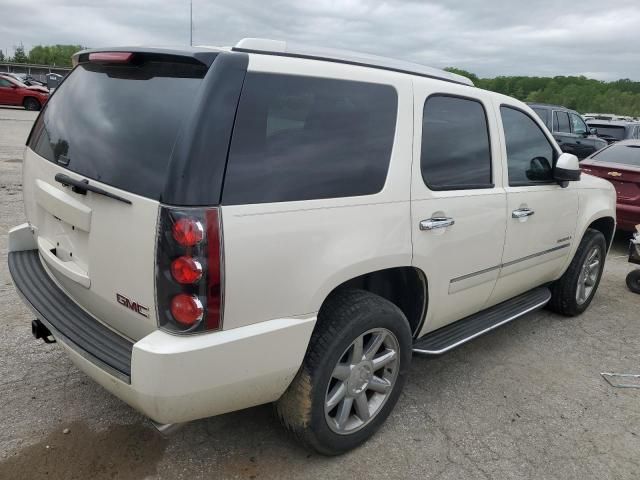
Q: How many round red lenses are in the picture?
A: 3